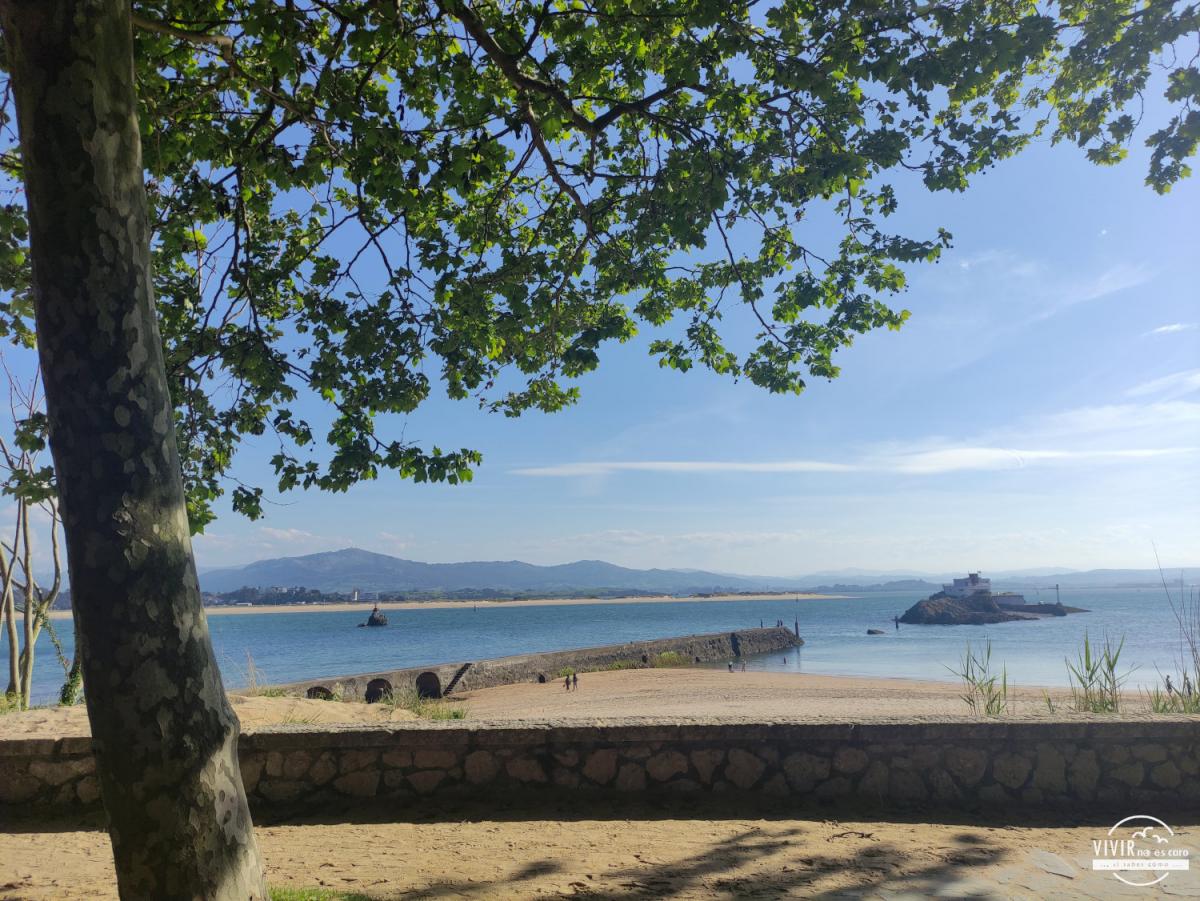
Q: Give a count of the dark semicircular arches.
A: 3